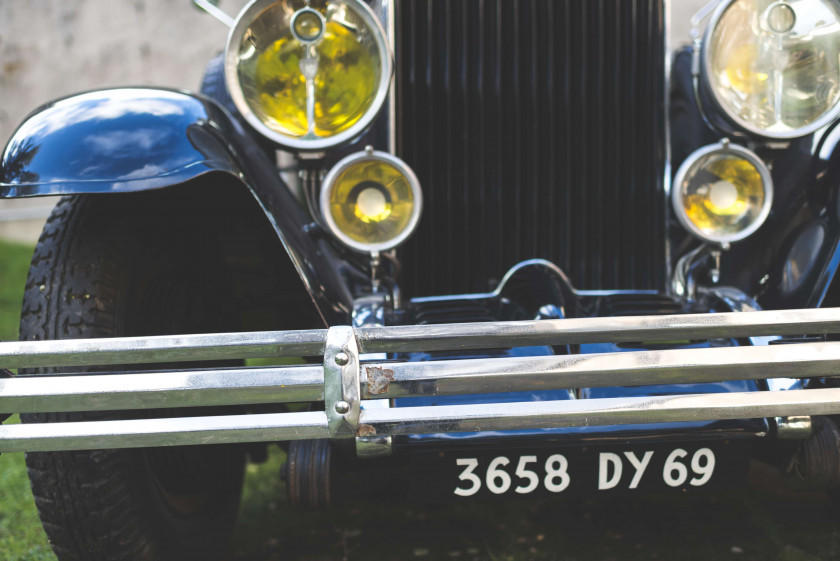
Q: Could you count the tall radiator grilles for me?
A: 1